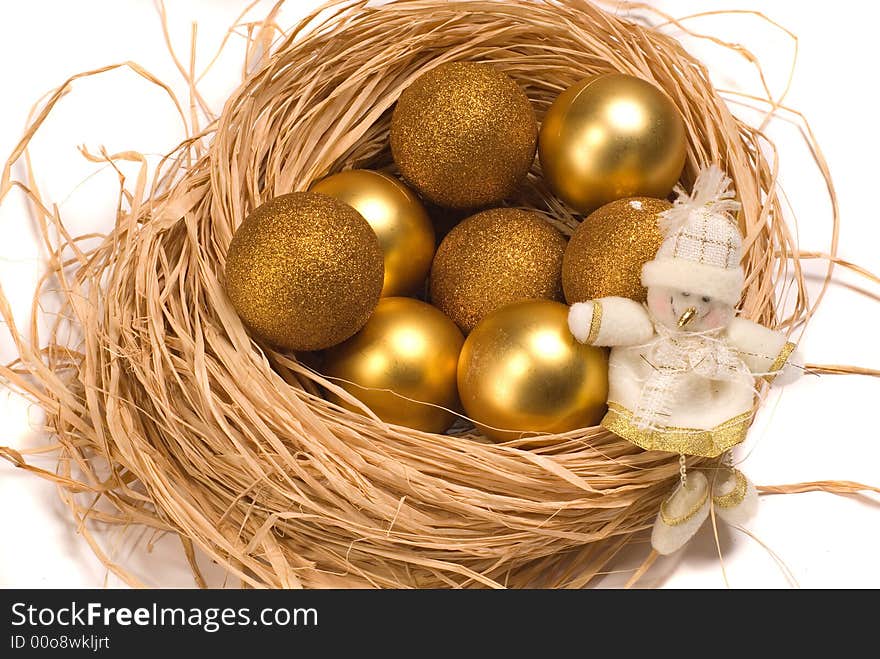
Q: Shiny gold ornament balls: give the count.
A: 4